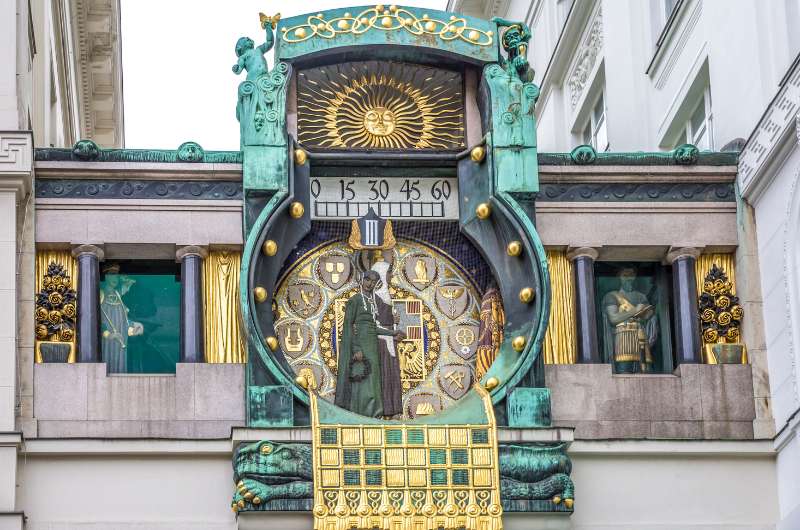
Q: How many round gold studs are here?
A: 12